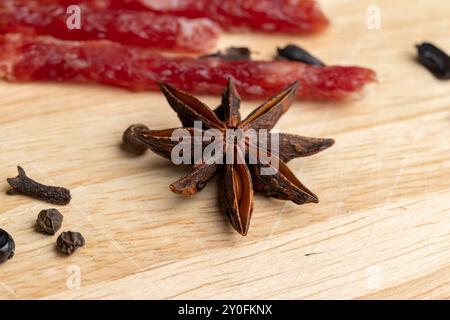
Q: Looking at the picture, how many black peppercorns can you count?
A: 2